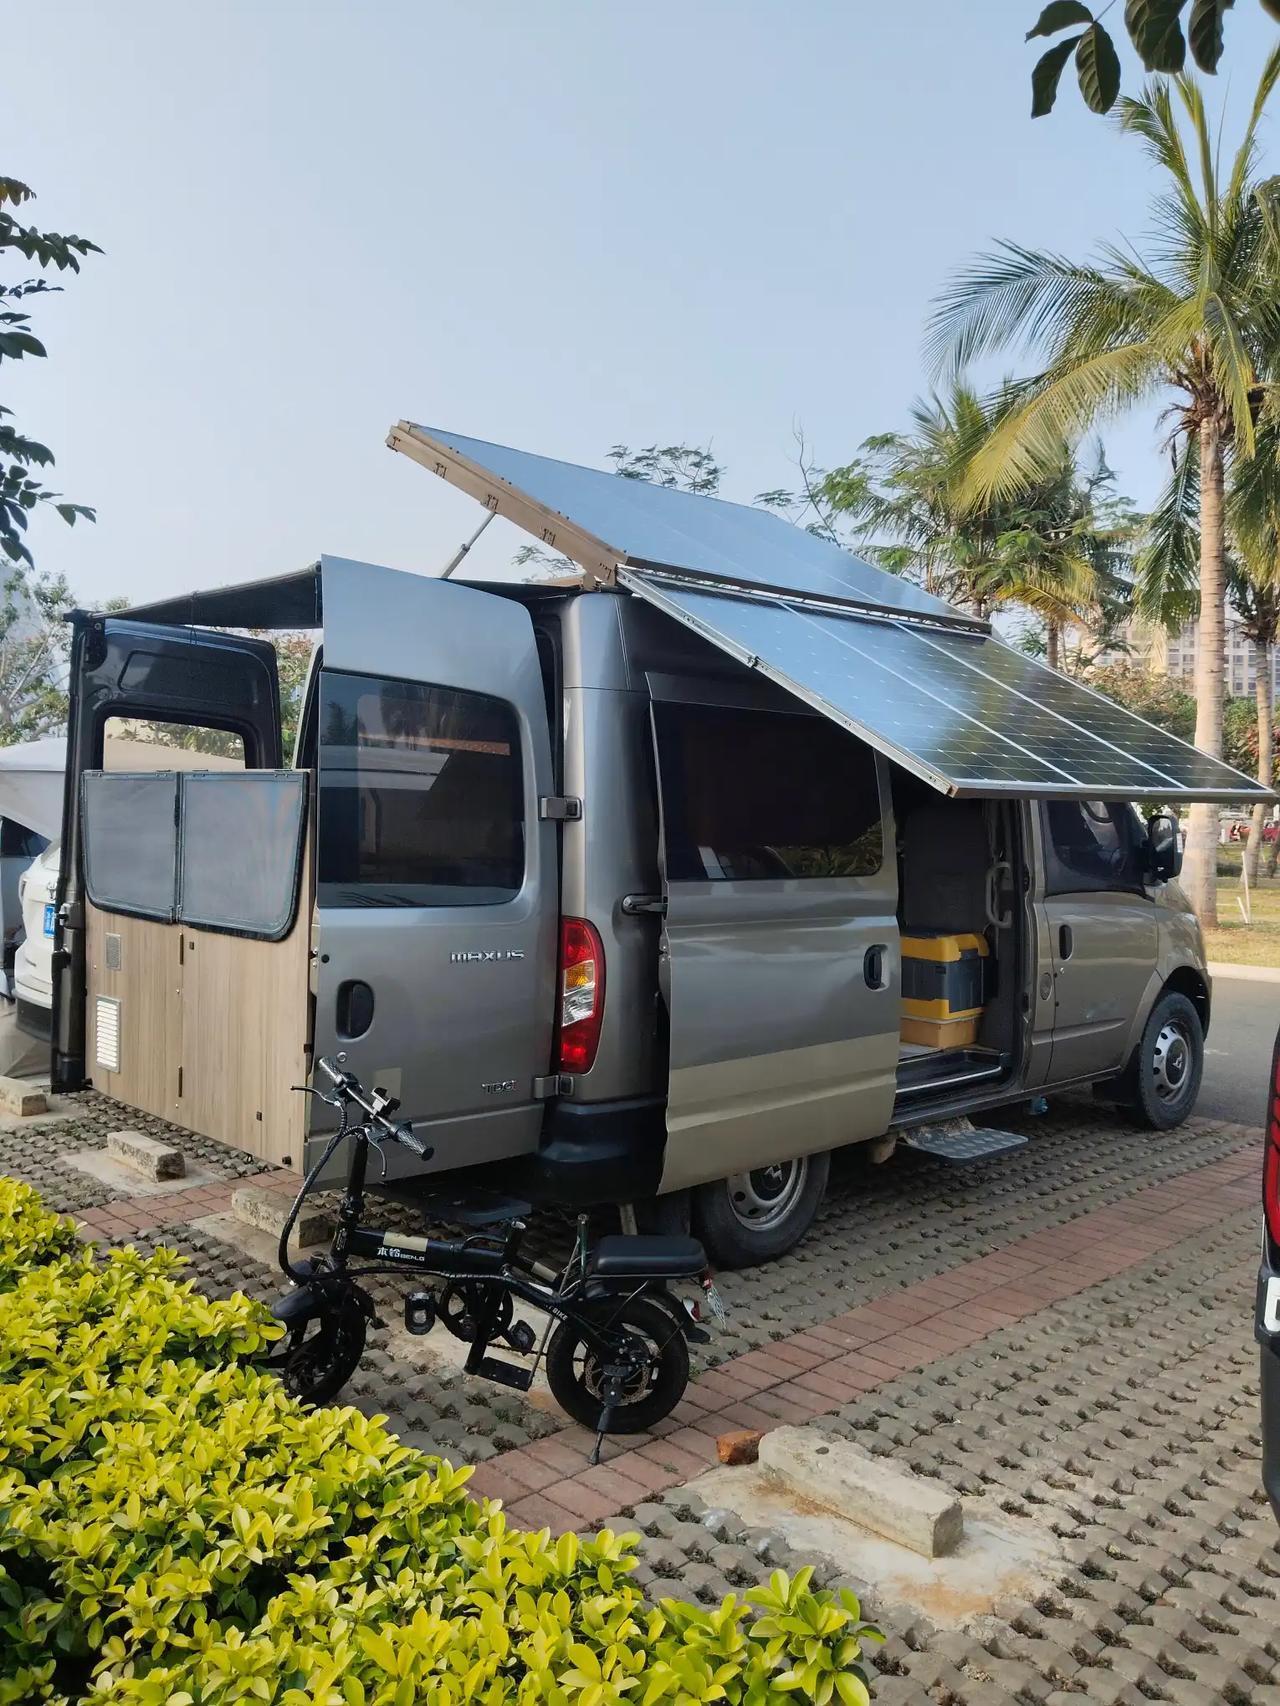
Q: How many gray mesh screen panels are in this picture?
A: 2